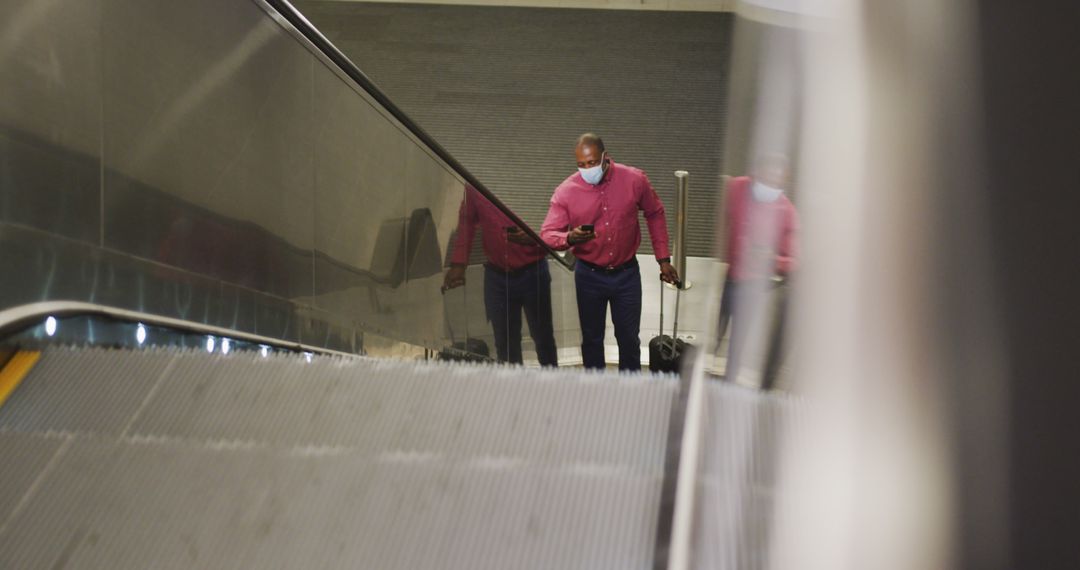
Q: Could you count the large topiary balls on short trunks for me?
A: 0